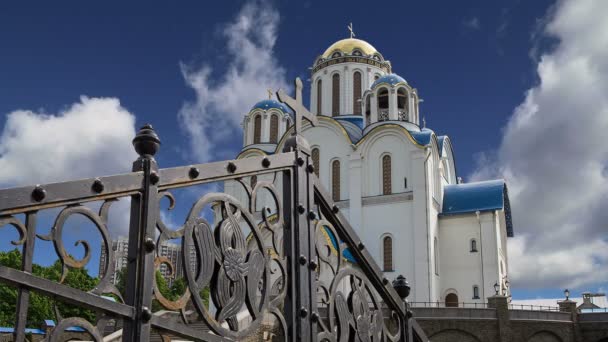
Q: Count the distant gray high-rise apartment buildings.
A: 2